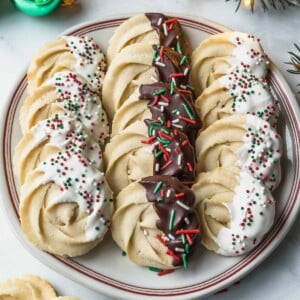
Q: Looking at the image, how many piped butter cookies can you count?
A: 13